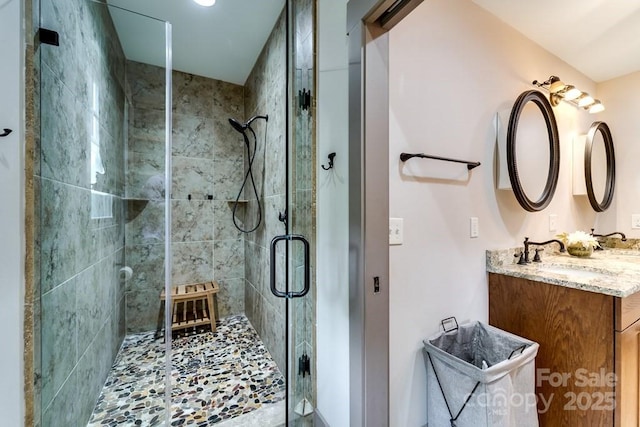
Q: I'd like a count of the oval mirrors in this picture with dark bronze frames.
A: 2